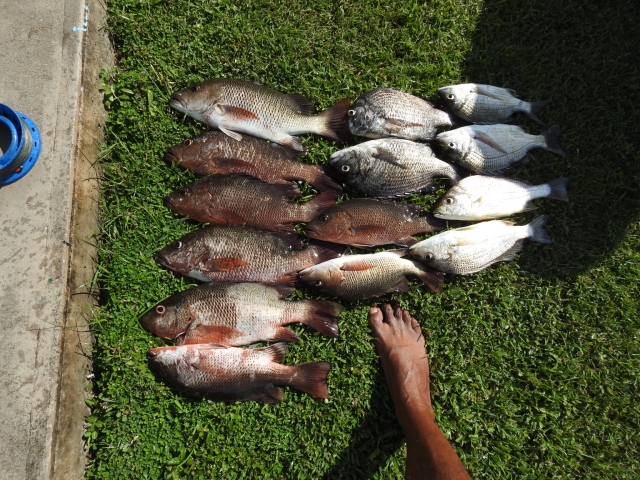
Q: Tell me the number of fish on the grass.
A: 14